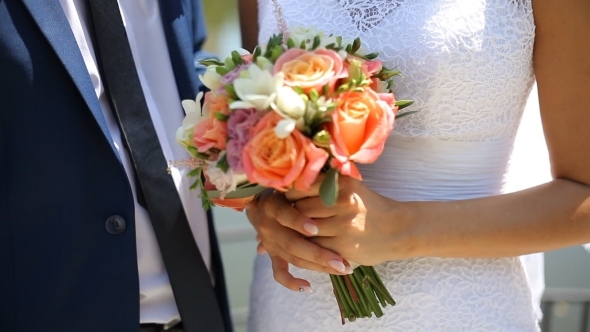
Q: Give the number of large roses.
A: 3